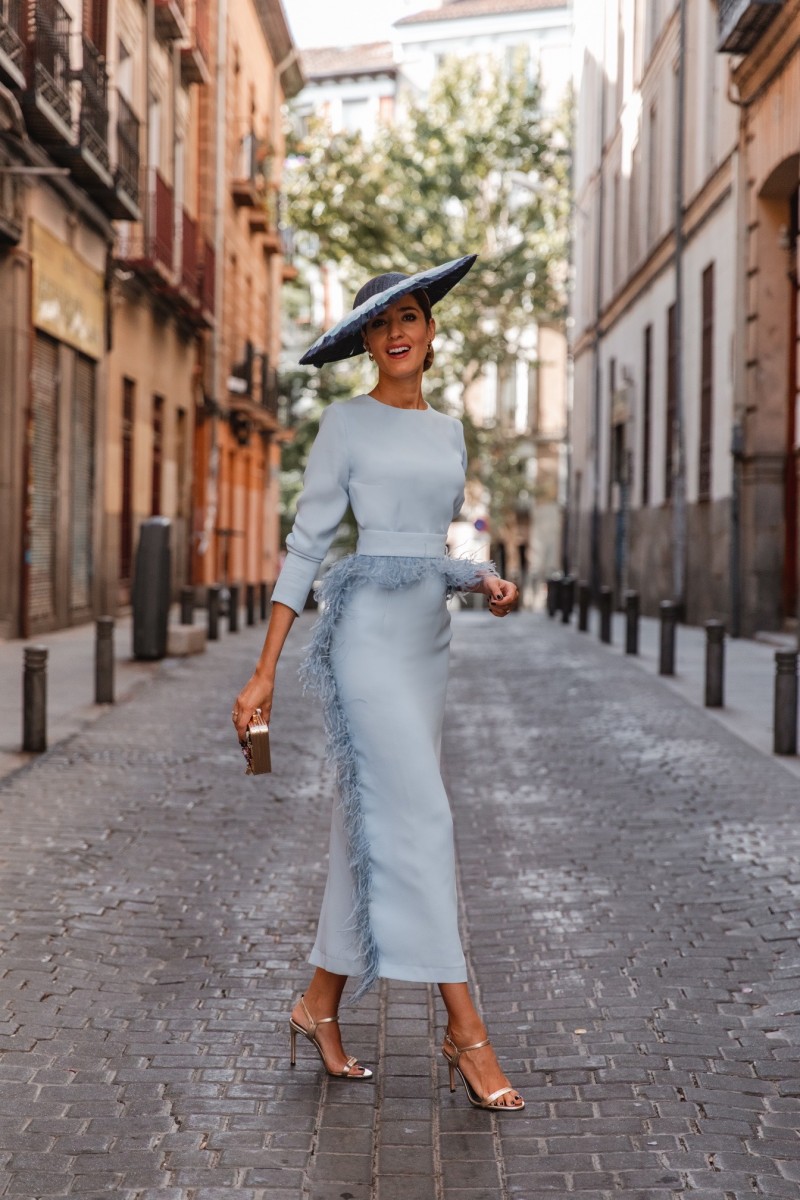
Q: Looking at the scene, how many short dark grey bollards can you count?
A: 15